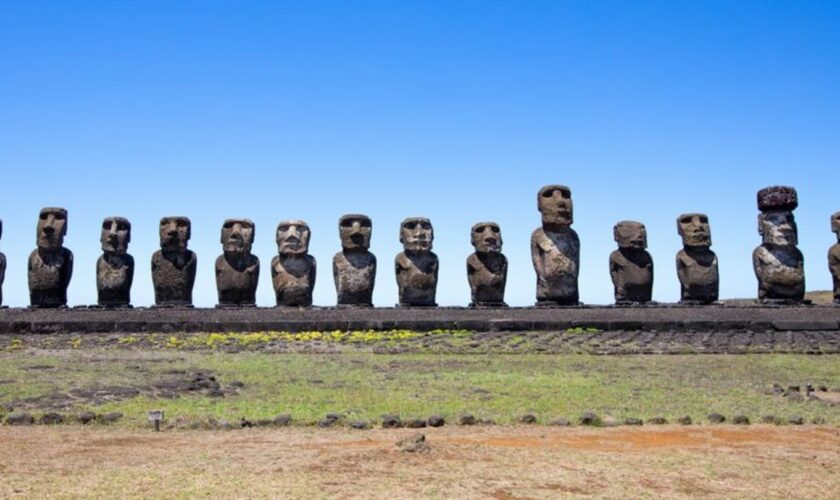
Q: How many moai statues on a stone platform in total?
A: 14